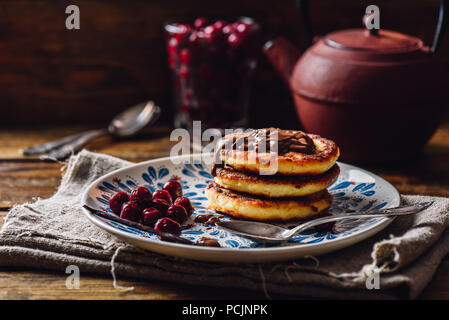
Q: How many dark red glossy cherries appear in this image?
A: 10